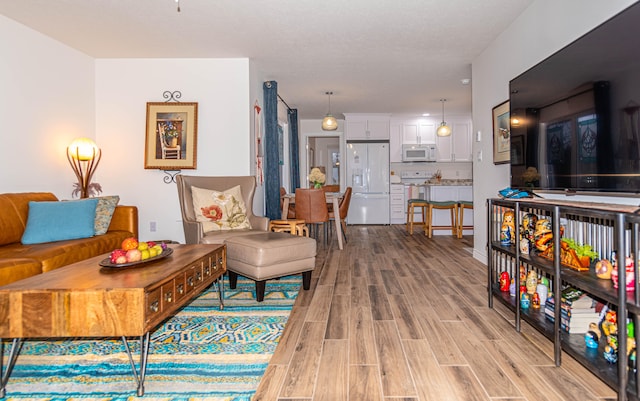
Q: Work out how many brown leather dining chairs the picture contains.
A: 4